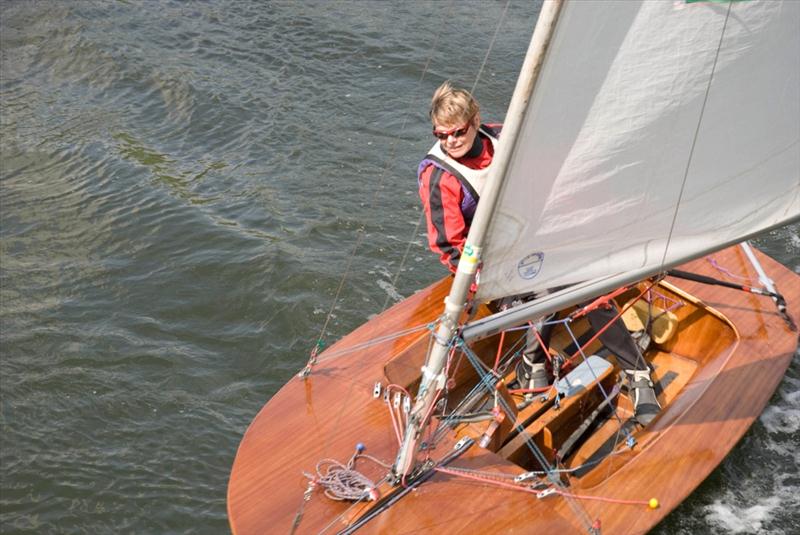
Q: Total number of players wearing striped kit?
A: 1